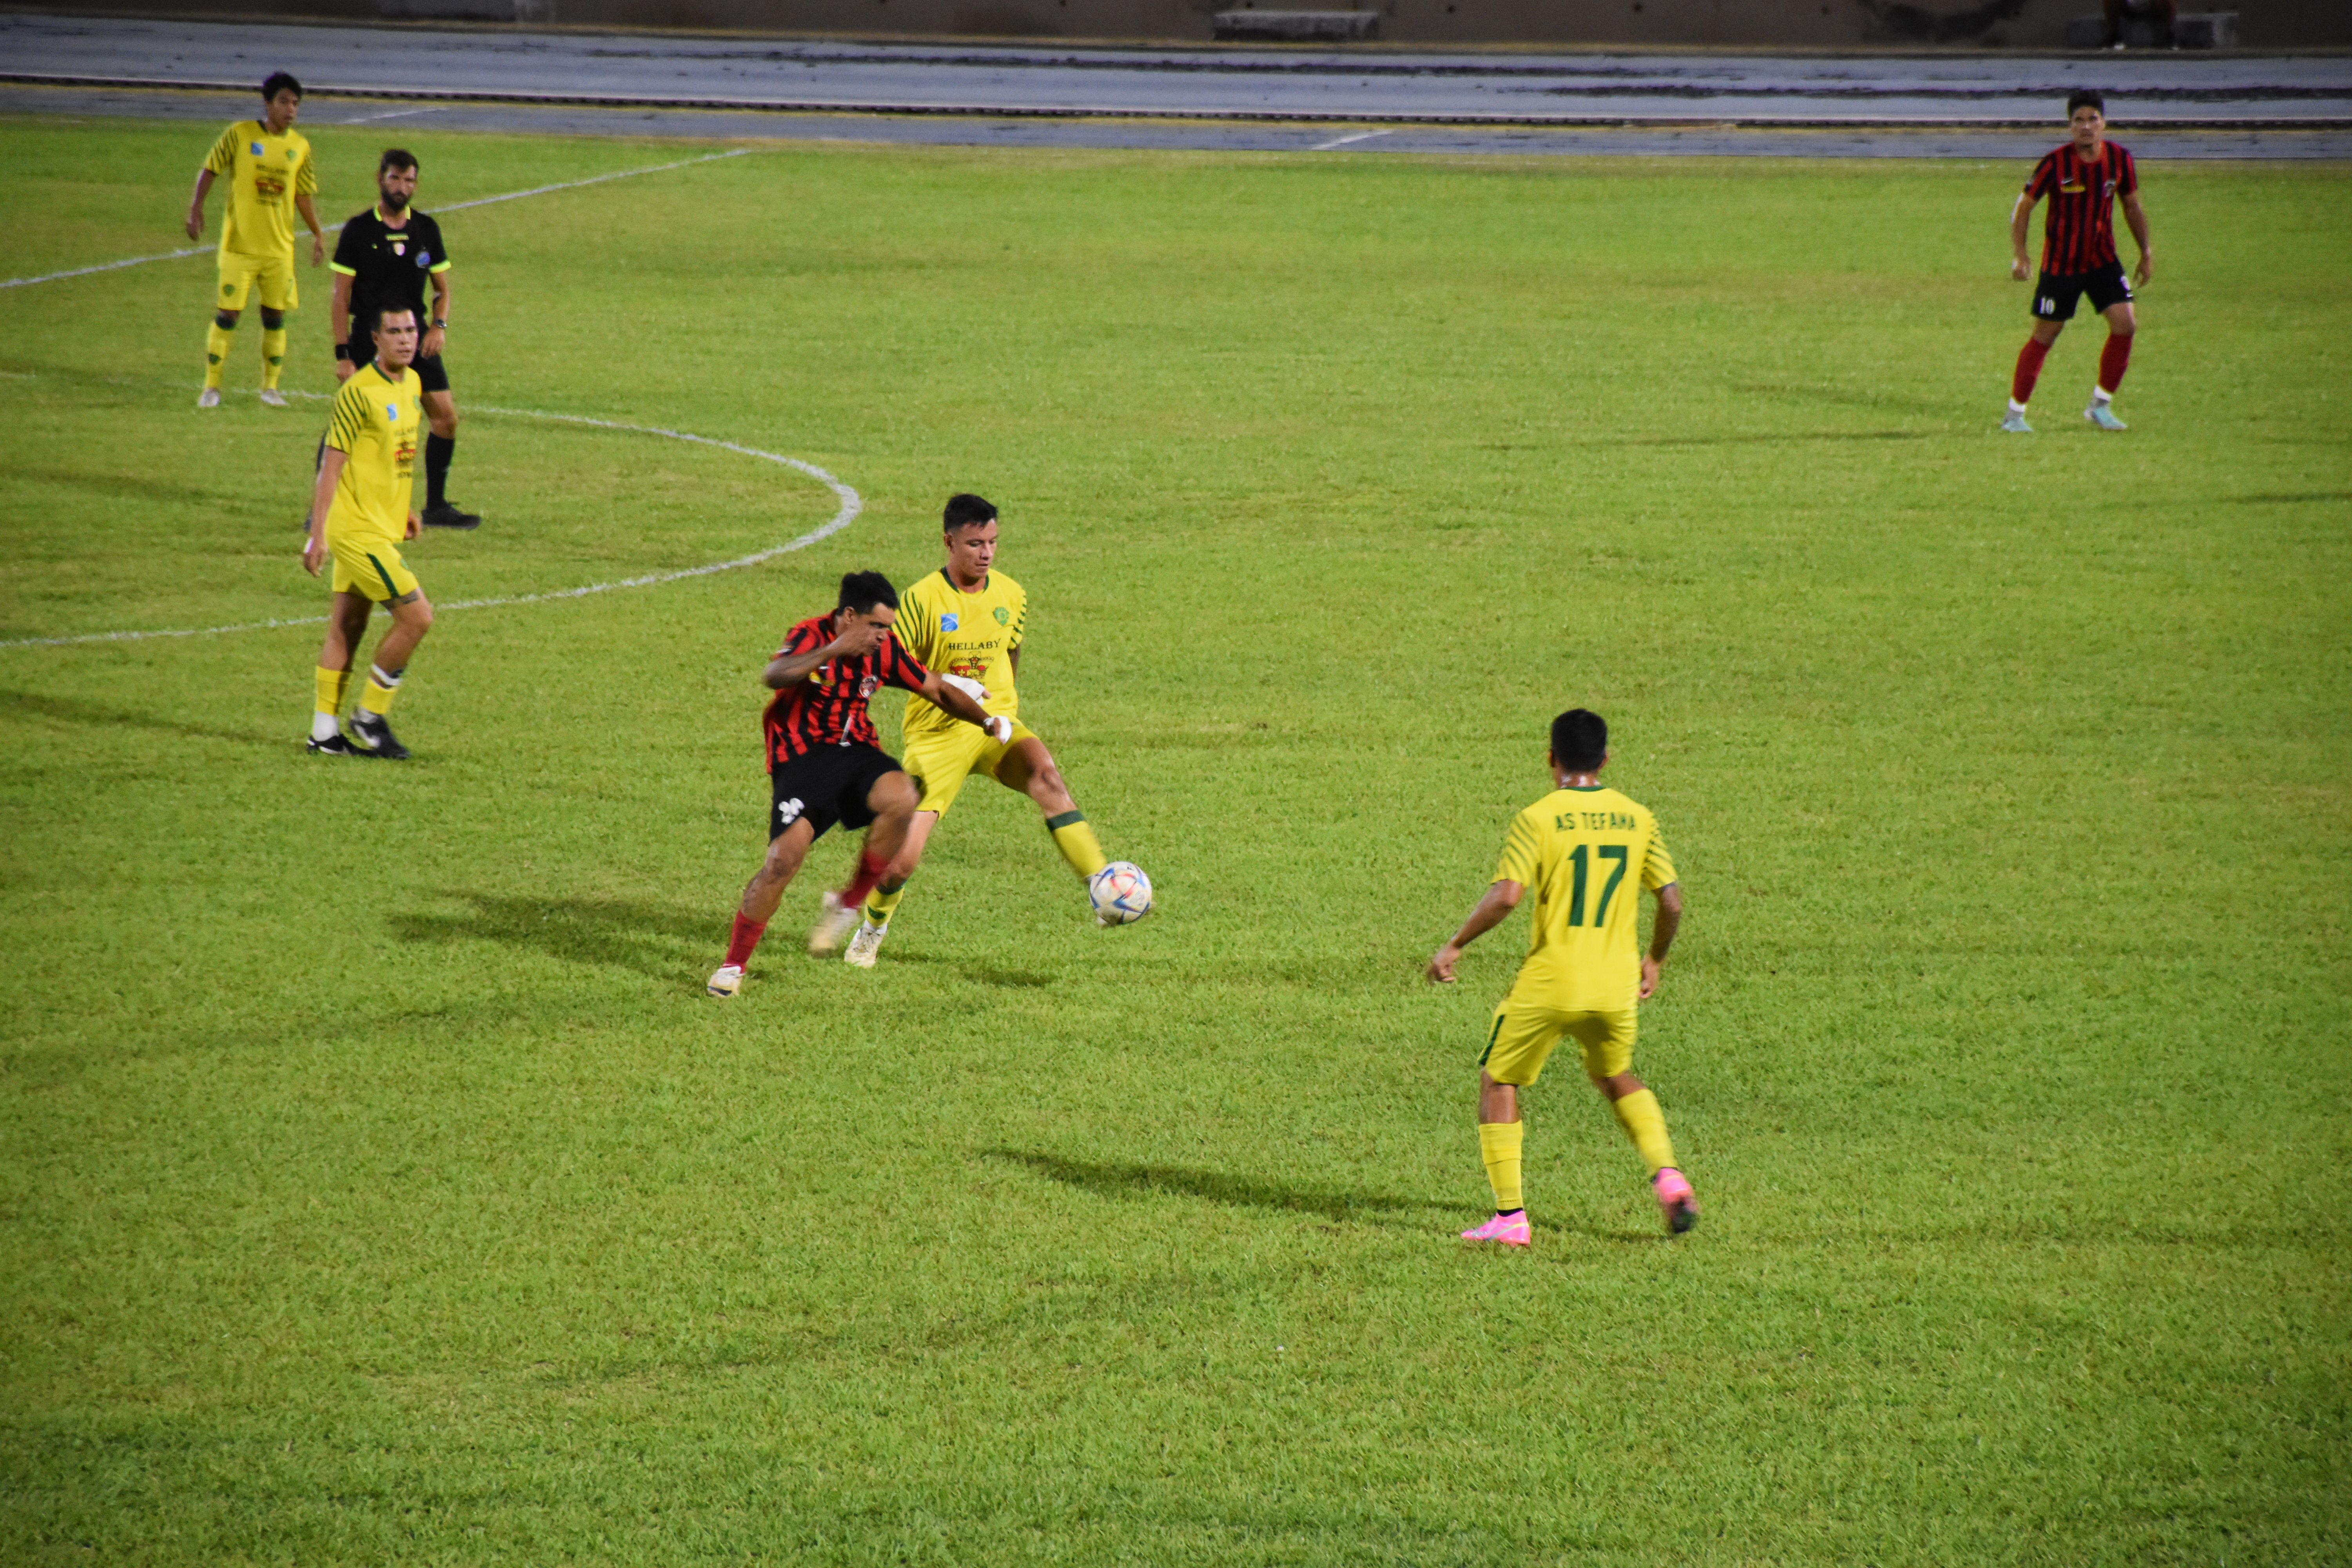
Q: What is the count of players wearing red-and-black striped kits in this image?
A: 2